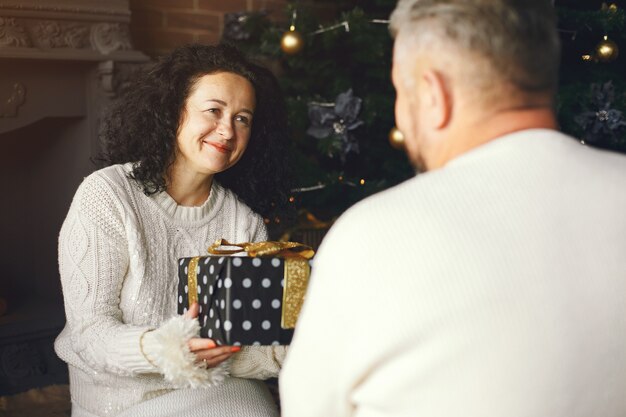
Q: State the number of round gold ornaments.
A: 3